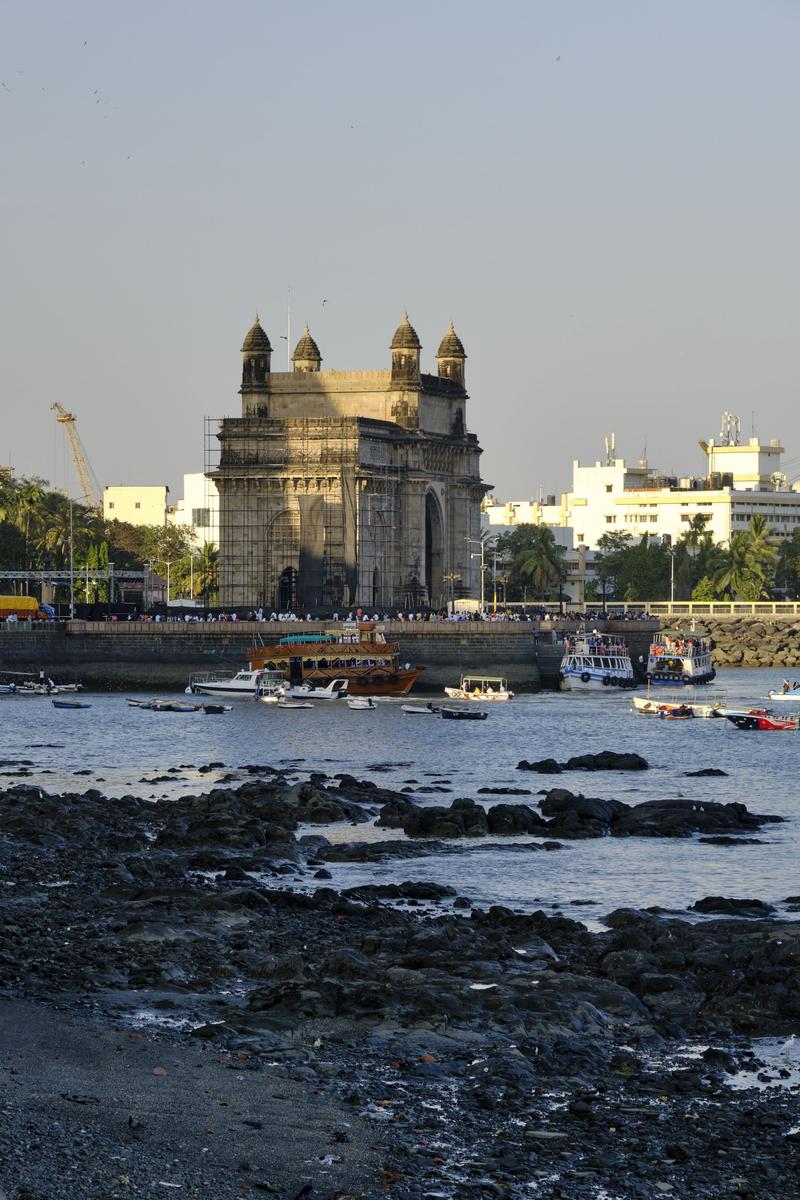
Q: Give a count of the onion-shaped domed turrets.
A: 4